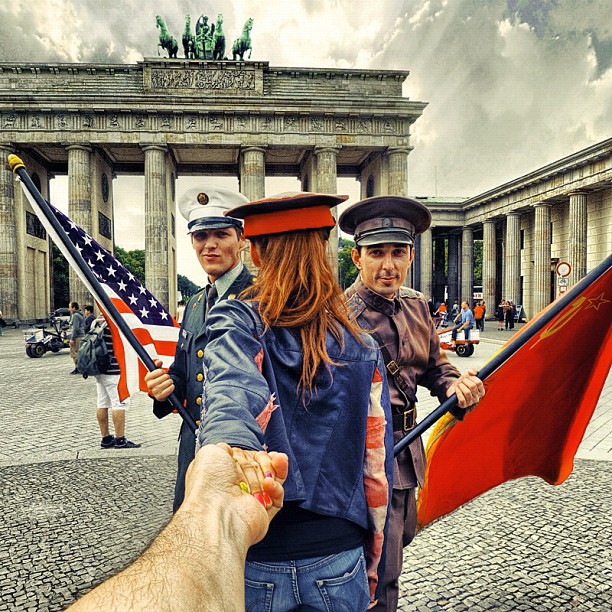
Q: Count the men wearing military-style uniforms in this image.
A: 2